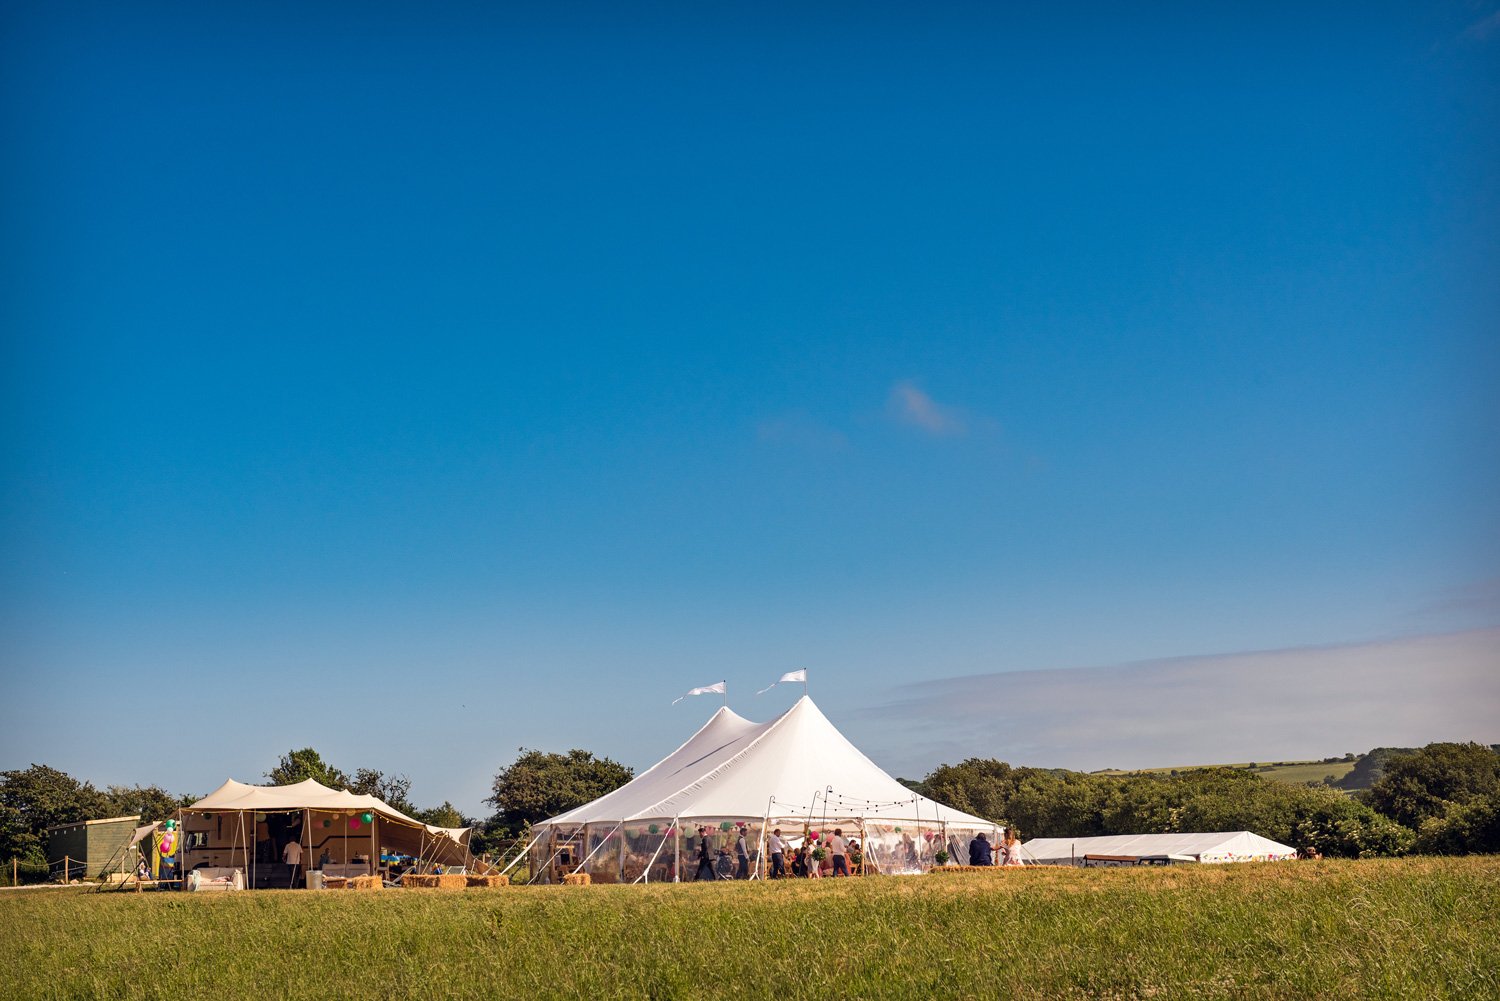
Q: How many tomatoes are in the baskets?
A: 0